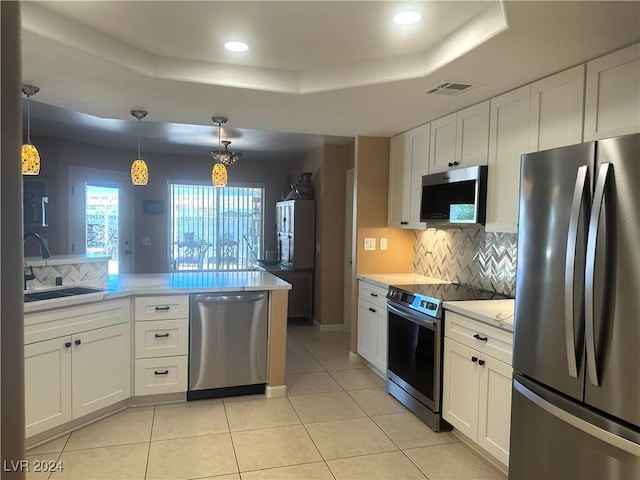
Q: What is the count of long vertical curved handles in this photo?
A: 2